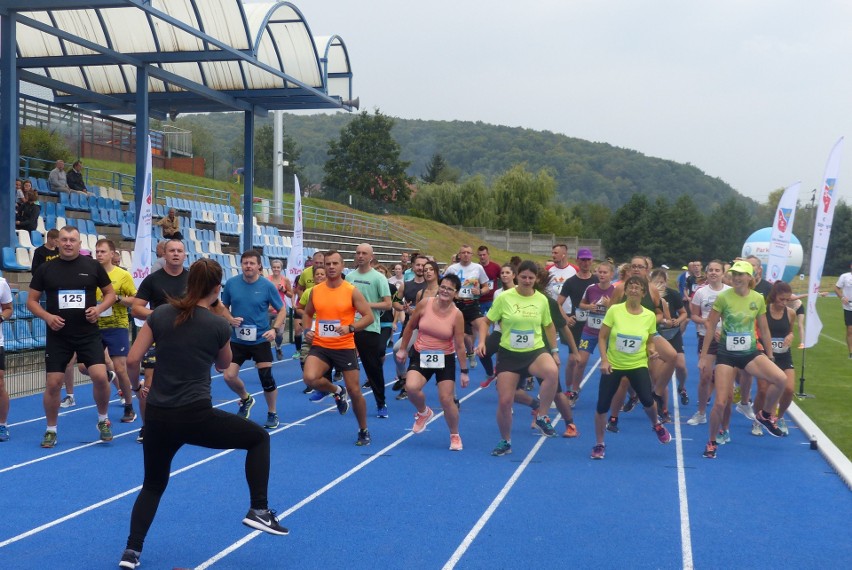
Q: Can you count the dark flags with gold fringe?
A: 0